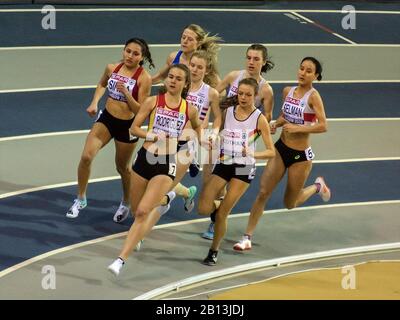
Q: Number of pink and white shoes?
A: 2